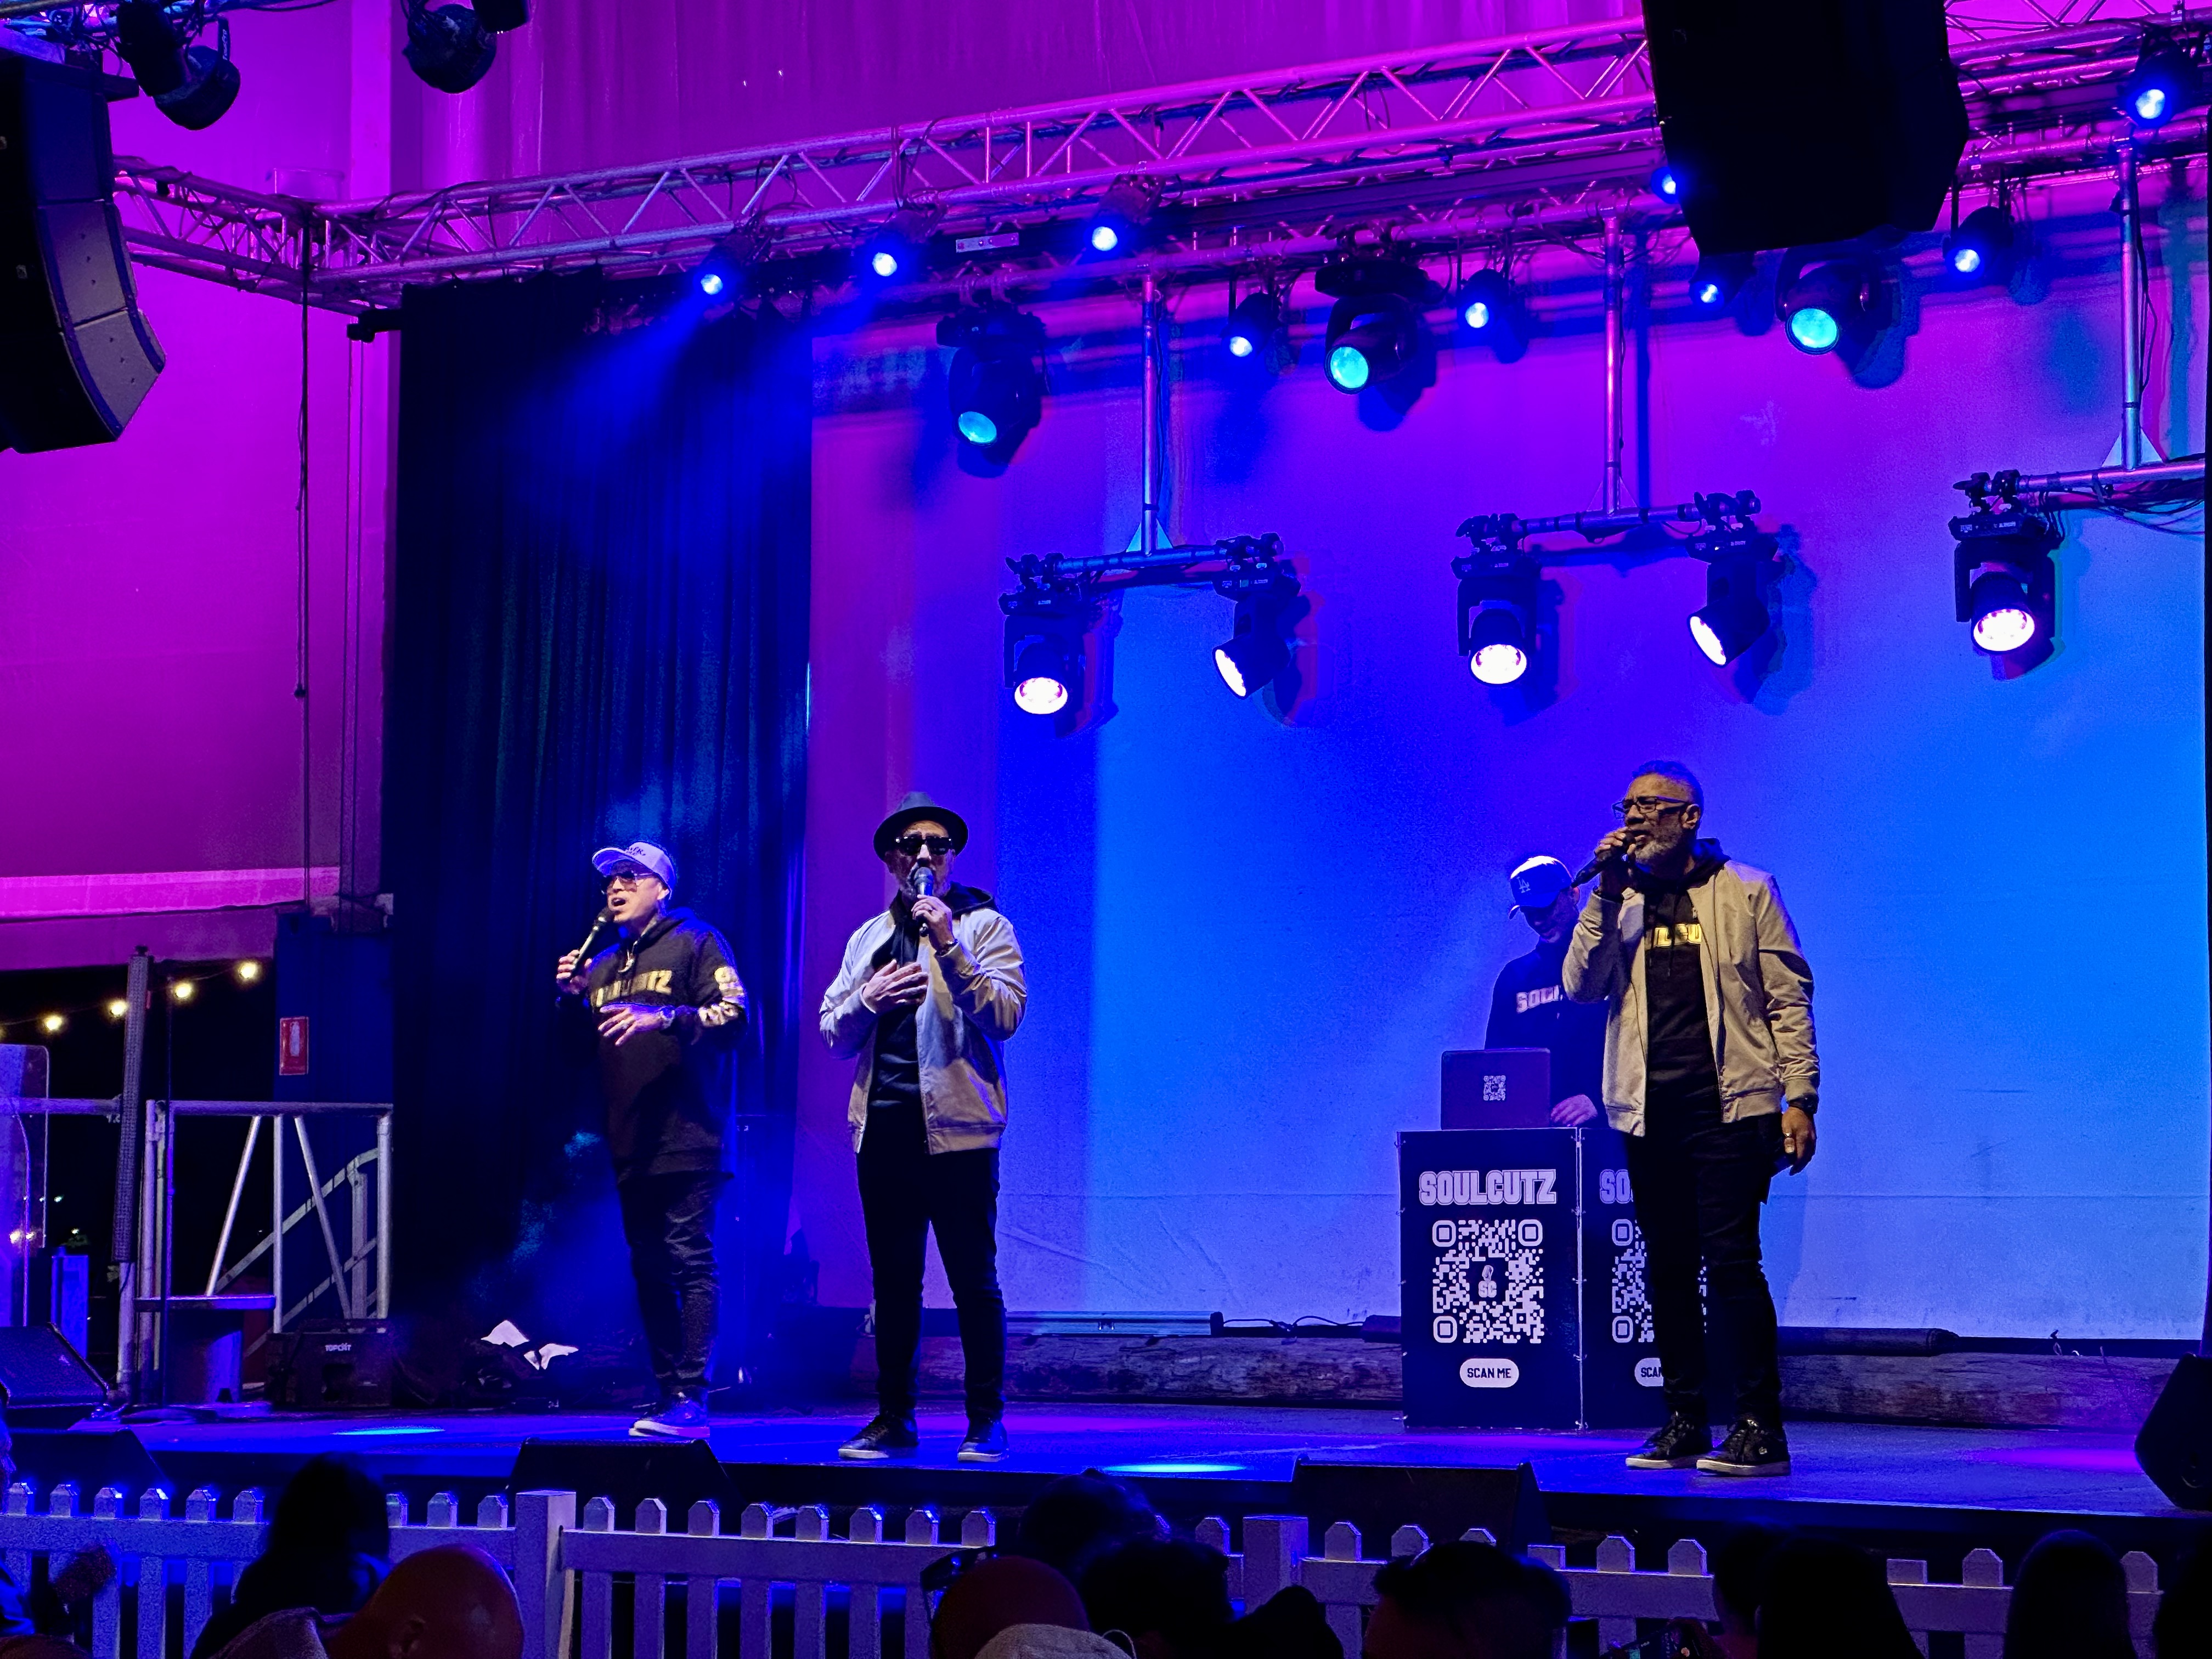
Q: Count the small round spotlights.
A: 9